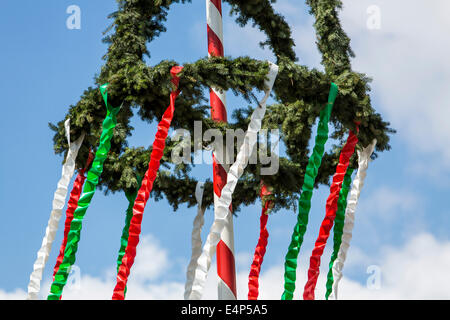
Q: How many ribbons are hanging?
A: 12